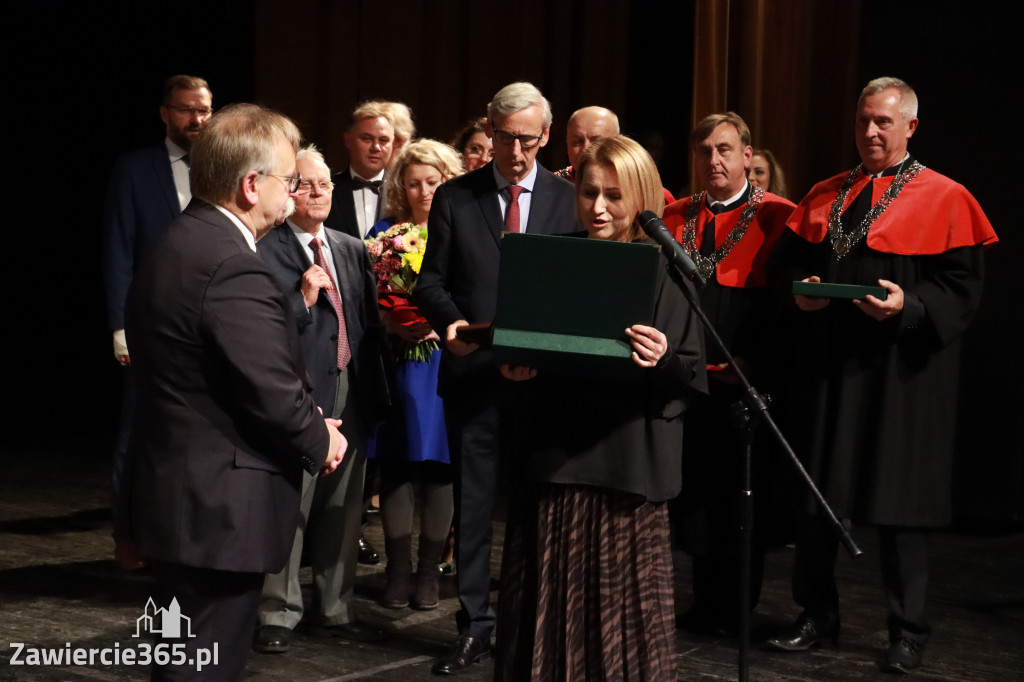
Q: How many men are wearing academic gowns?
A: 3